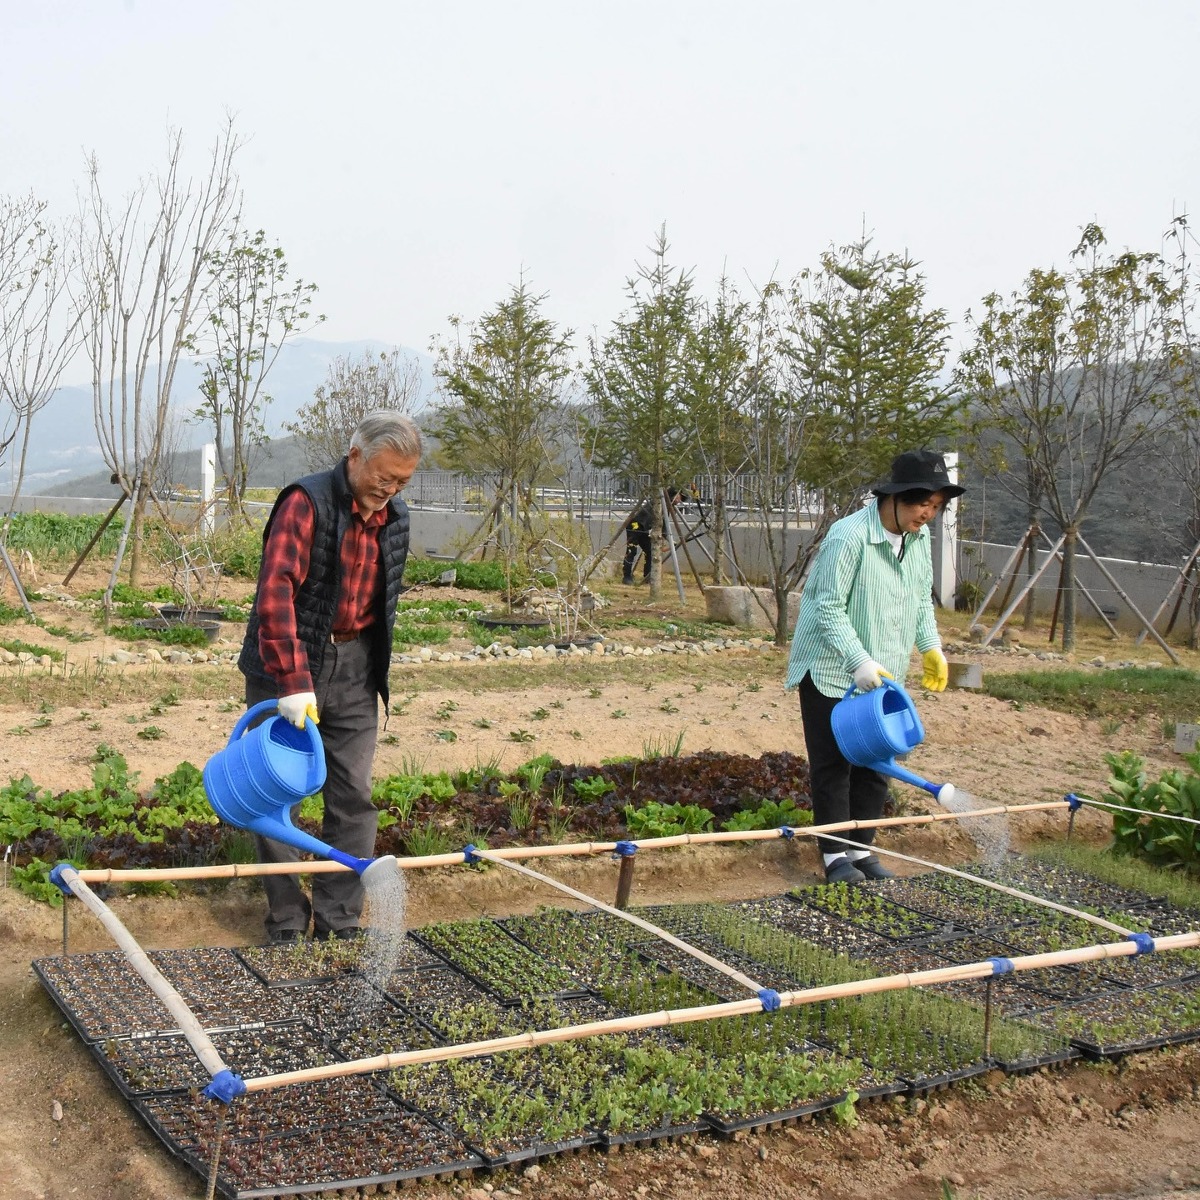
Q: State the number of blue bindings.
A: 9